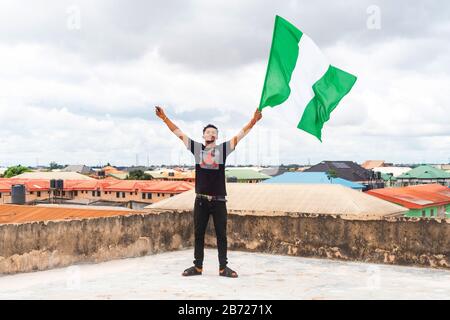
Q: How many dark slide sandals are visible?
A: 2